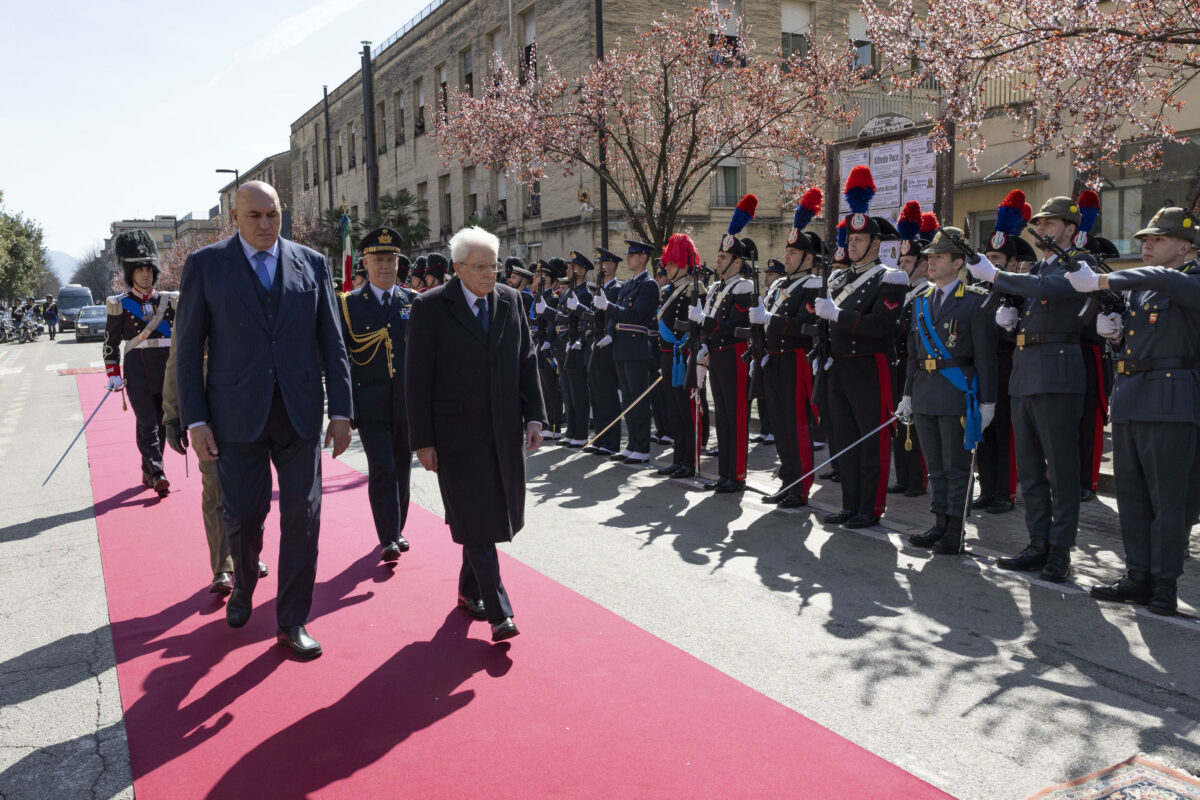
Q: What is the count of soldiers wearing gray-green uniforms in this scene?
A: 3